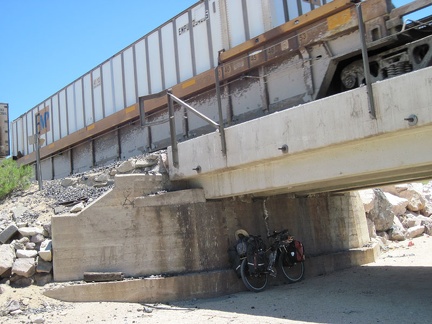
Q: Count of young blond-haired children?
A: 0